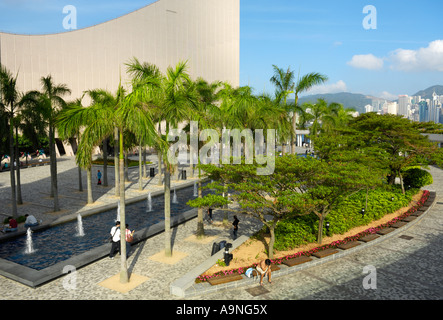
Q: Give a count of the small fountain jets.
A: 6